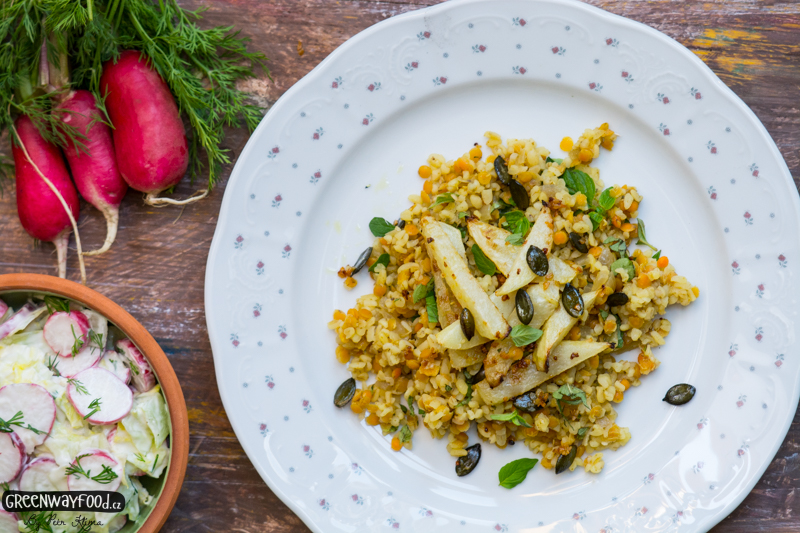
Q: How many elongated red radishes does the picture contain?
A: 3